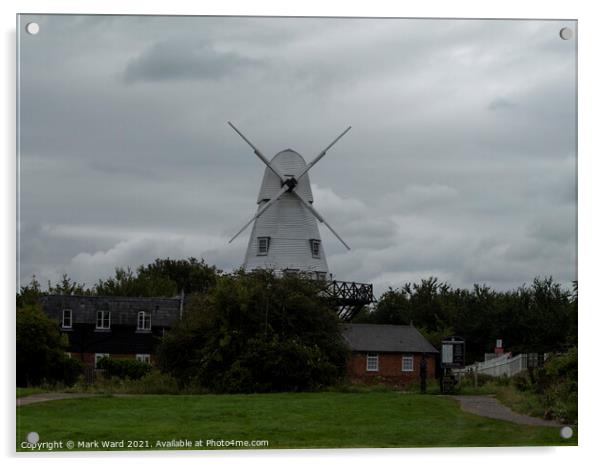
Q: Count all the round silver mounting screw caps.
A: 4